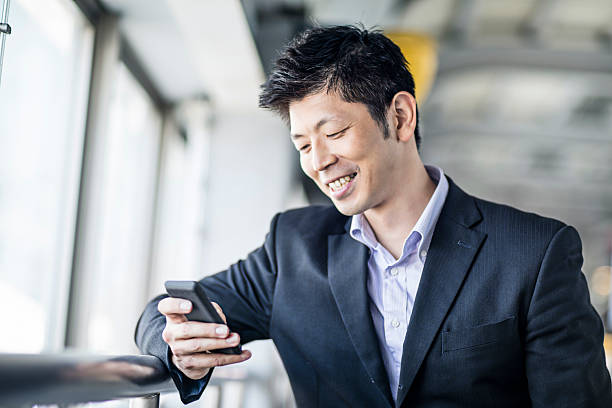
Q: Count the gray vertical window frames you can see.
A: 2